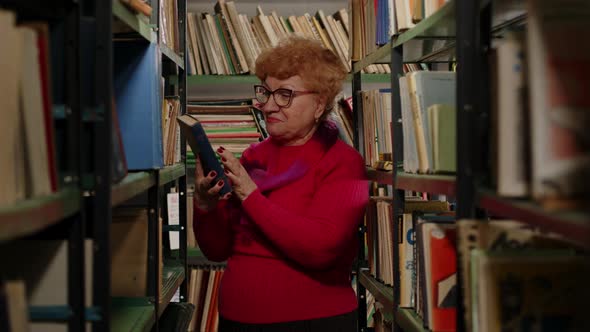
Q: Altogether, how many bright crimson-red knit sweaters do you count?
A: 1